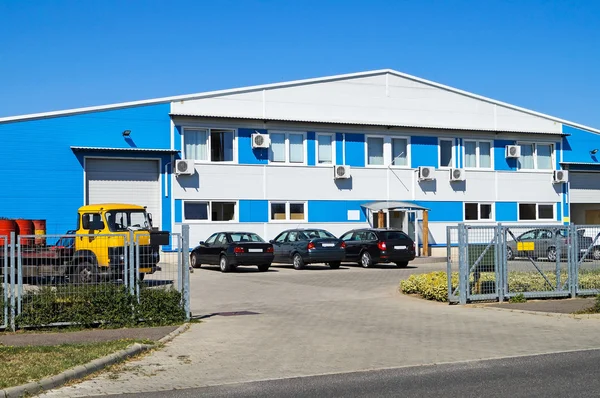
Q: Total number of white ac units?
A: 7